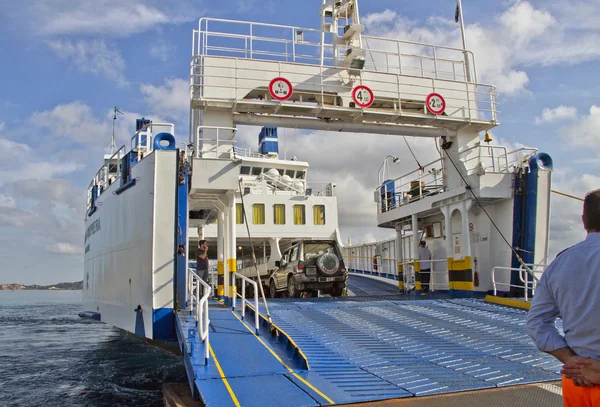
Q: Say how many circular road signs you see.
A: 3